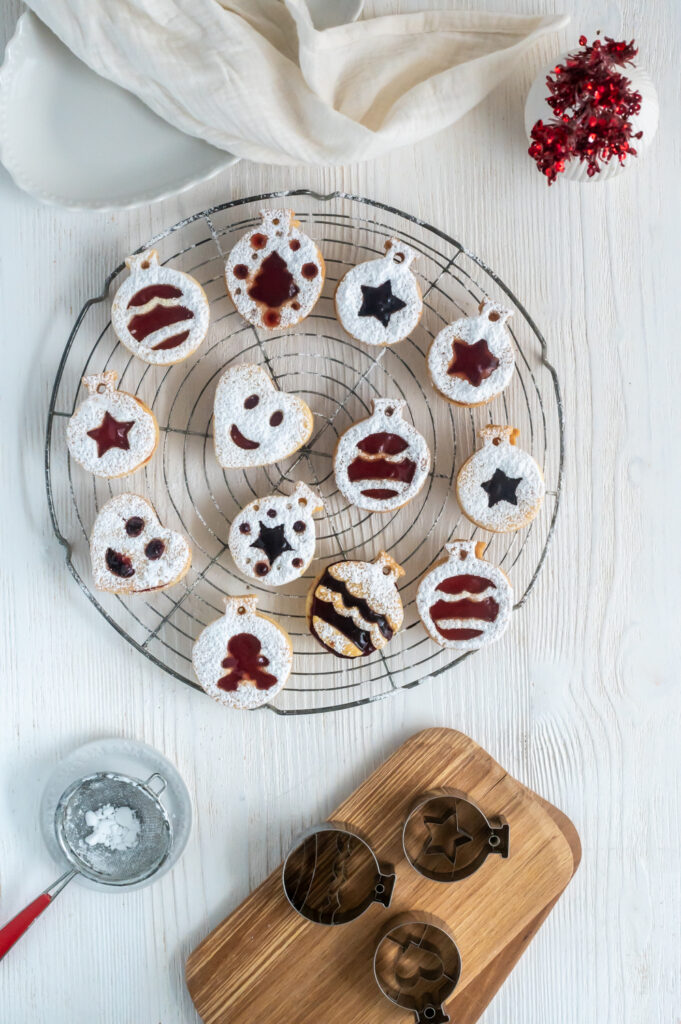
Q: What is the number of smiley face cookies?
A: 2